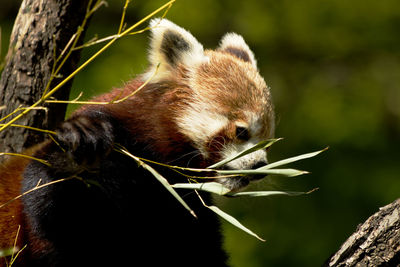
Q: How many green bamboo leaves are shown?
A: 7